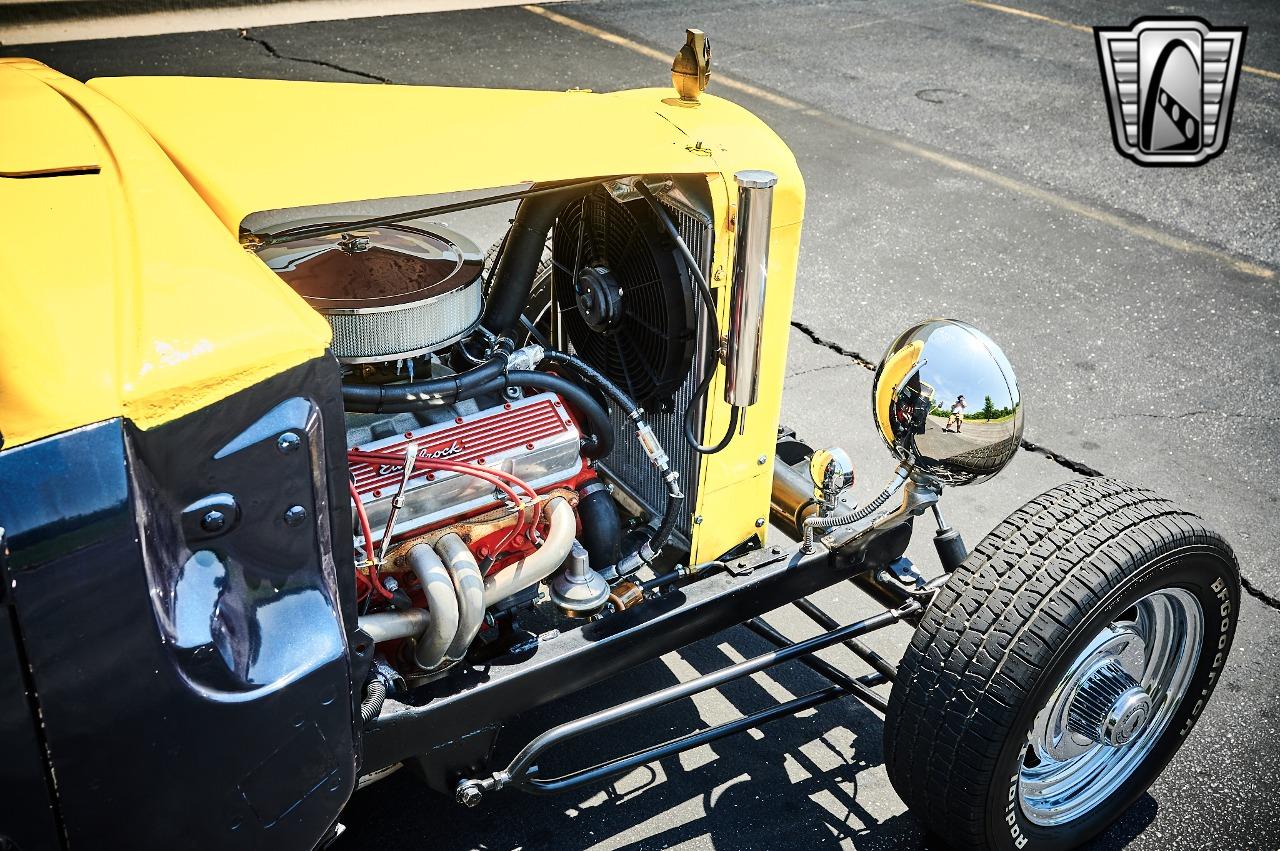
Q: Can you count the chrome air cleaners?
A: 1